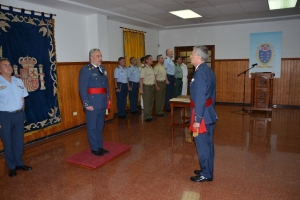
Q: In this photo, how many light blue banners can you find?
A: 1